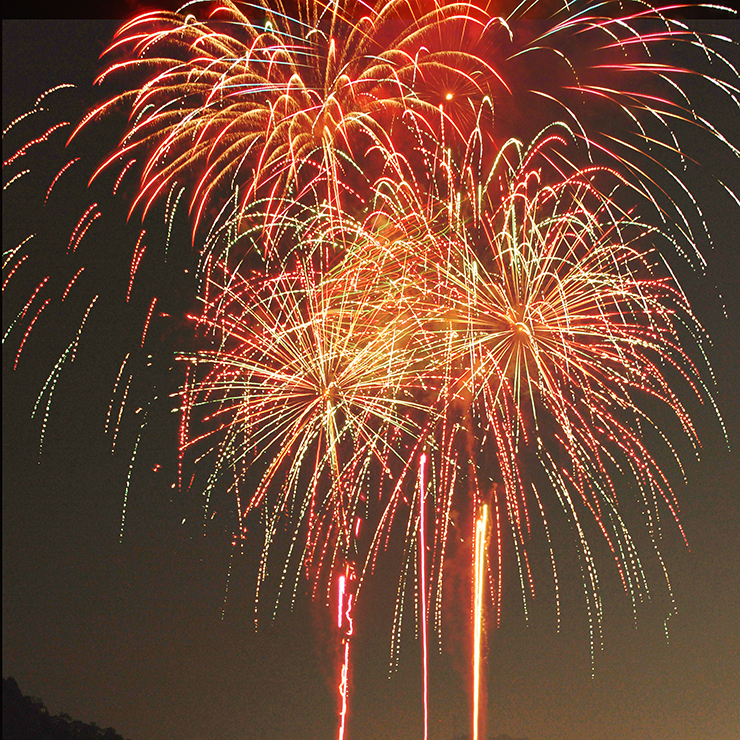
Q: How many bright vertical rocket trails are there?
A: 3